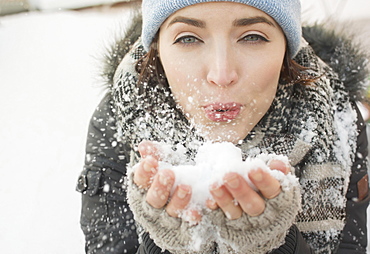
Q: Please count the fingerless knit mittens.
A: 2